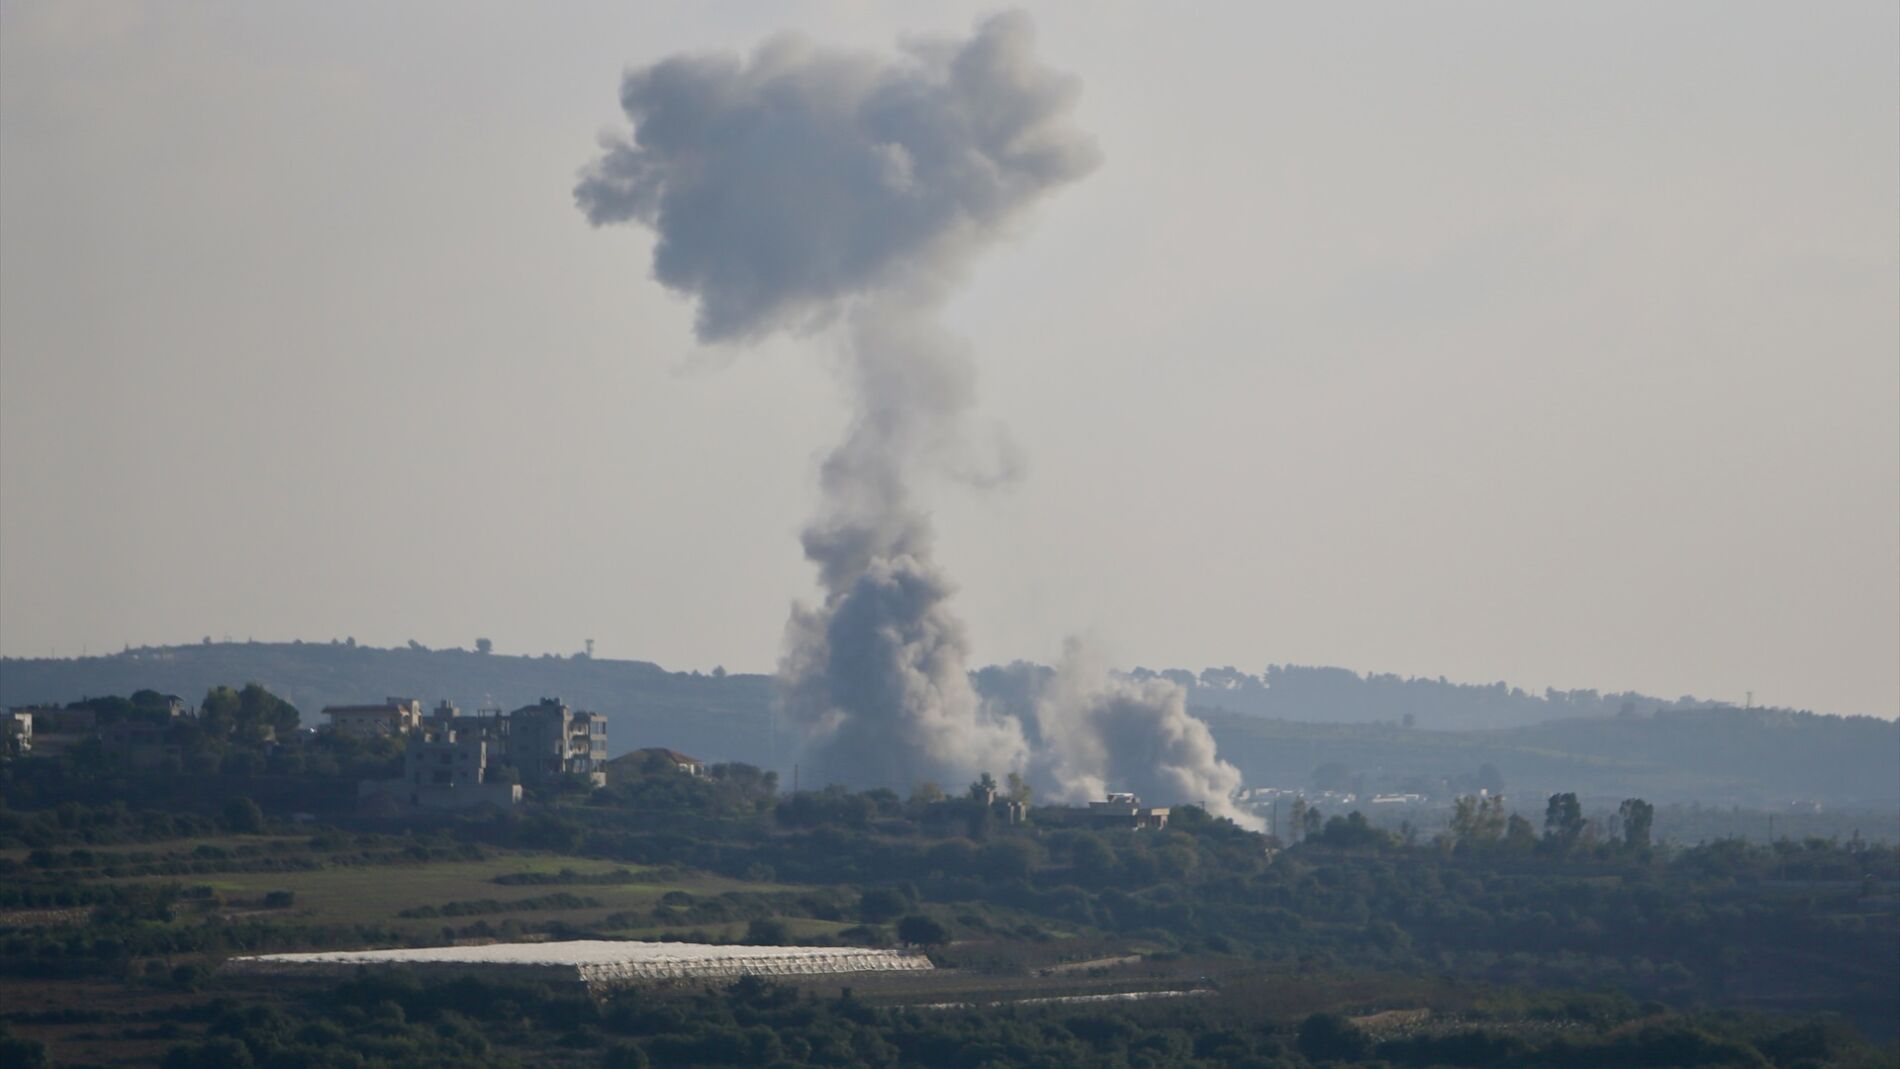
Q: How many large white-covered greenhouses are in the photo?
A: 1